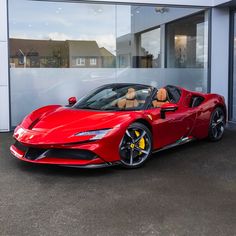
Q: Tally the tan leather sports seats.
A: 2